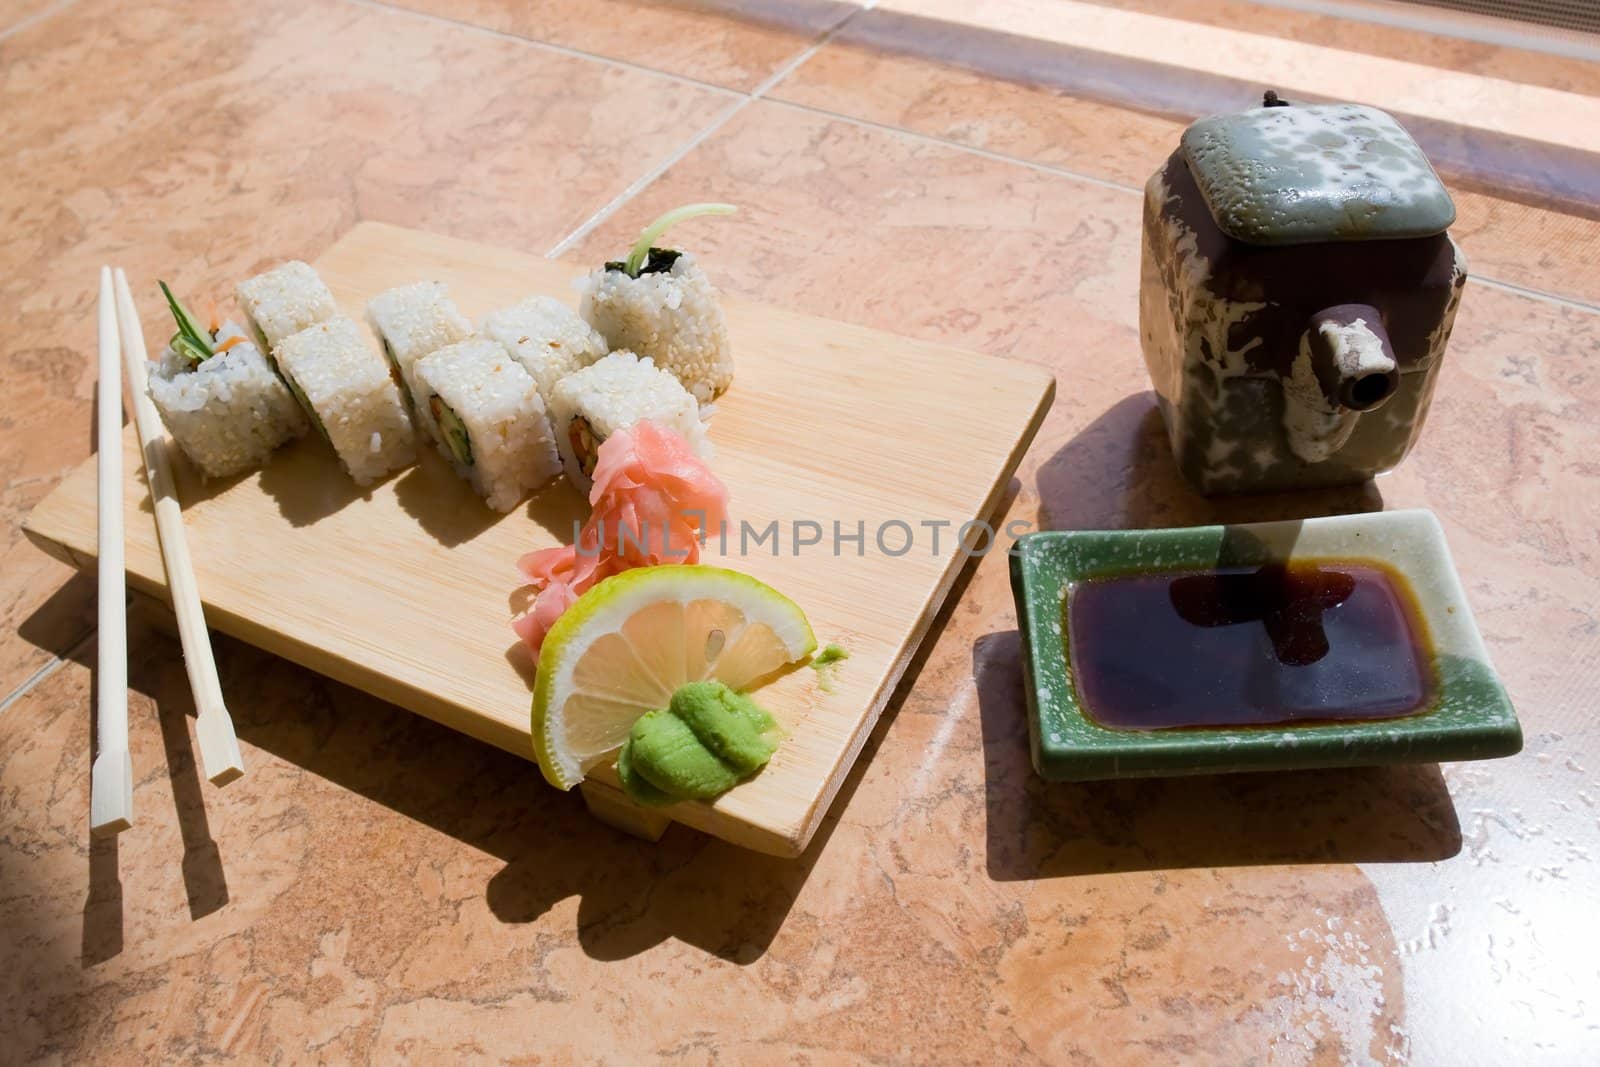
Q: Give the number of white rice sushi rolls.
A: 8